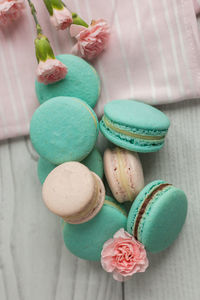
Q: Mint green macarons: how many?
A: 6